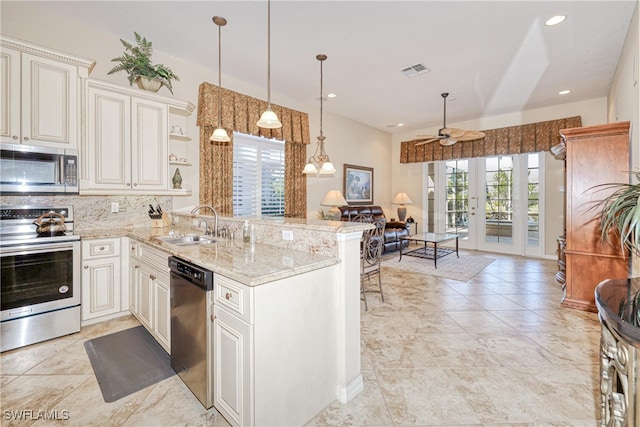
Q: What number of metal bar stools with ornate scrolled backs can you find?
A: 2